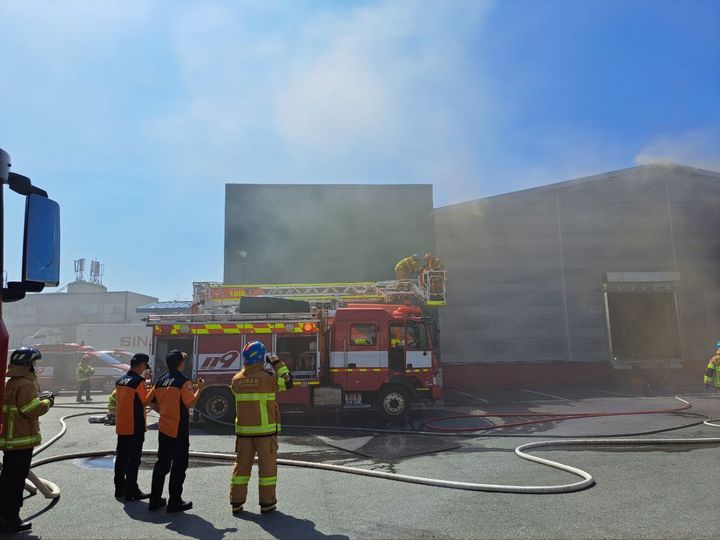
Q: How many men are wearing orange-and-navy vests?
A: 2